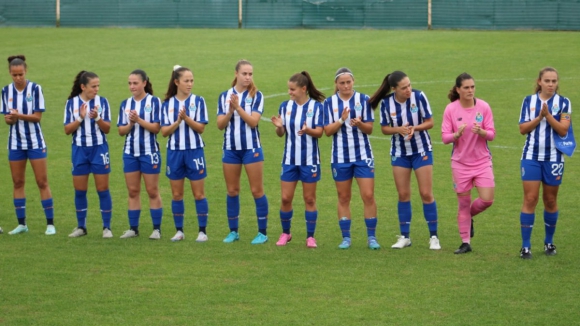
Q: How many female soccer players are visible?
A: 10